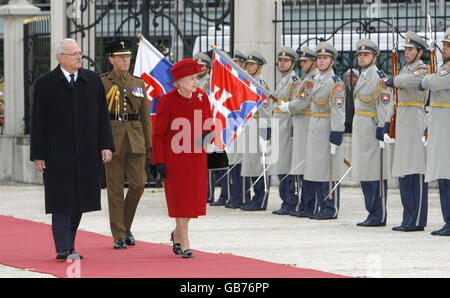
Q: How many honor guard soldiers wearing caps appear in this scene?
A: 9